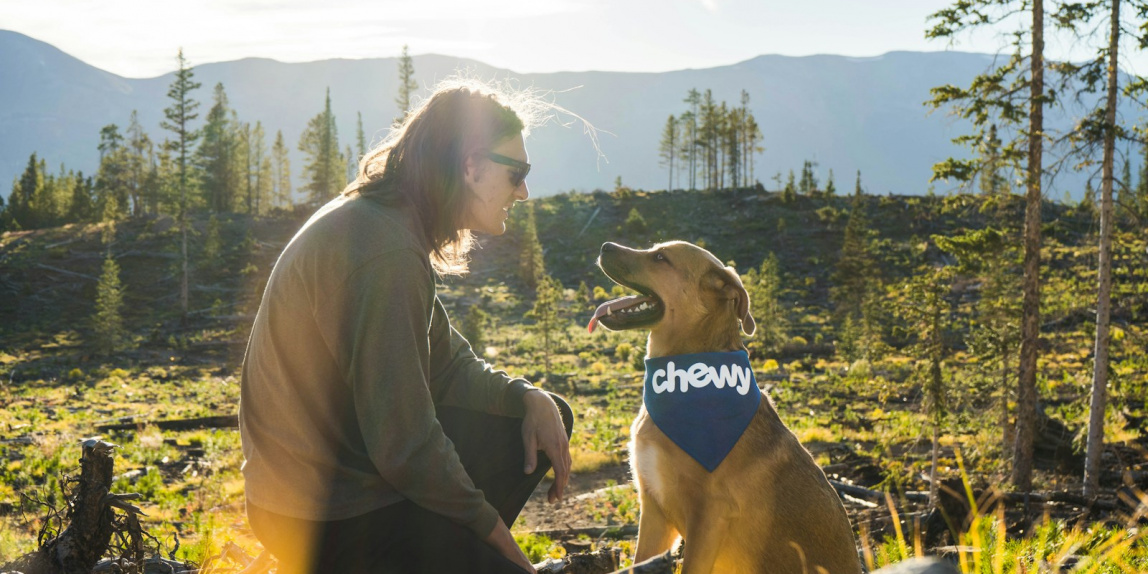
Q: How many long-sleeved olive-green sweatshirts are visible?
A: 1